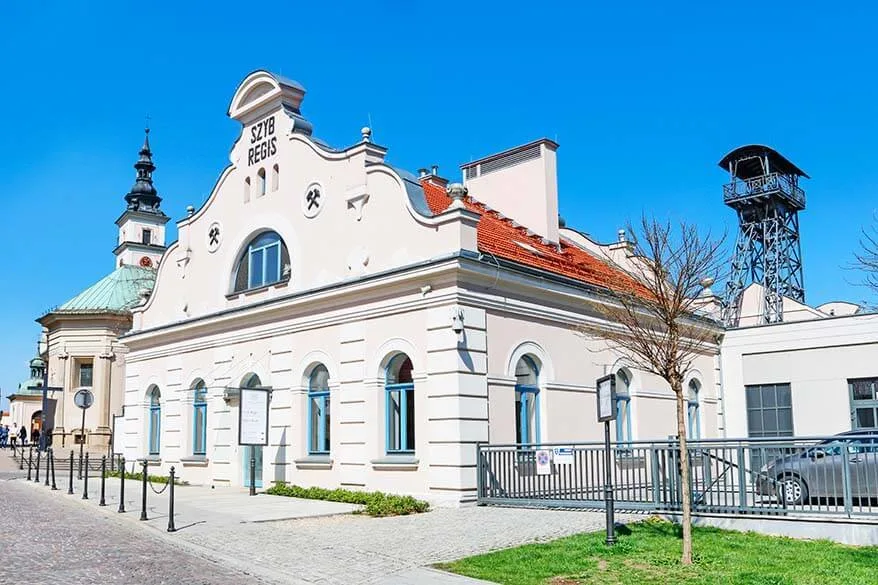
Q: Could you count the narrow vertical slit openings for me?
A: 3